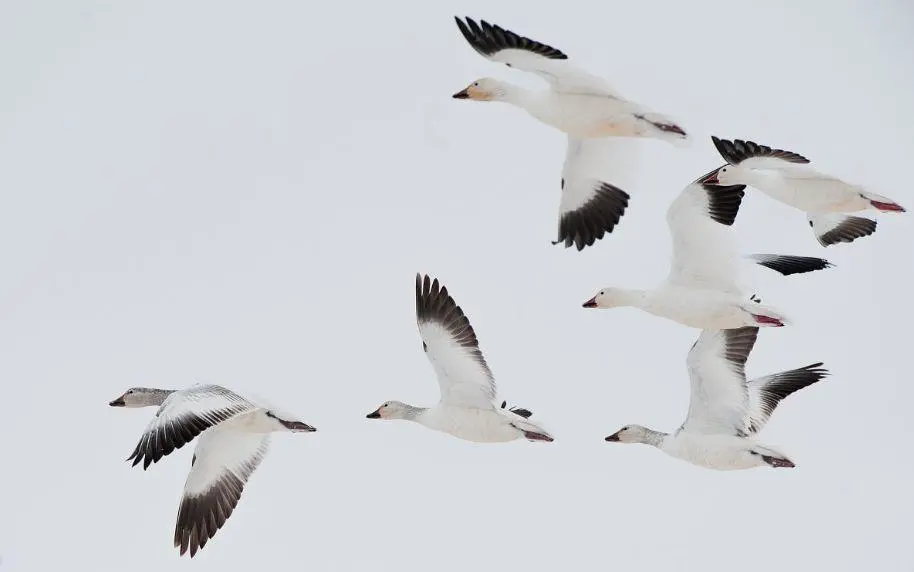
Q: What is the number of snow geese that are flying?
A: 6